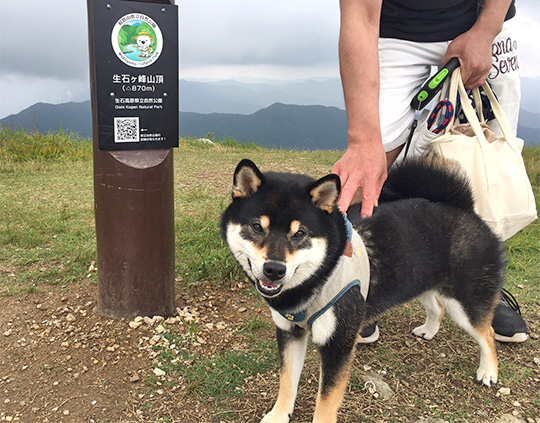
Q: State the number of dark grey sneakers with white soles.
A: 2